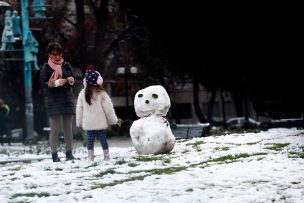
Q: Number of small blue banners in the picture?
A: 0